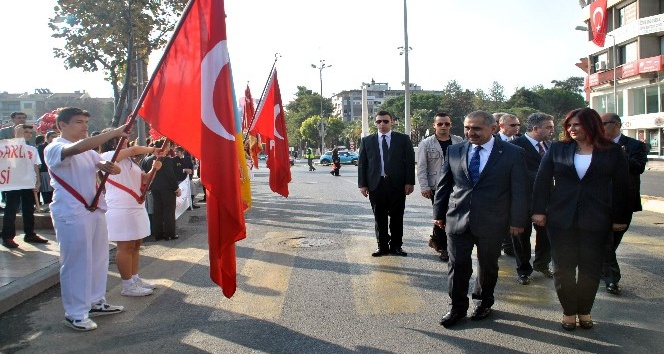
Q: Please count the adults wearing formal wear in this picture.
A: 6